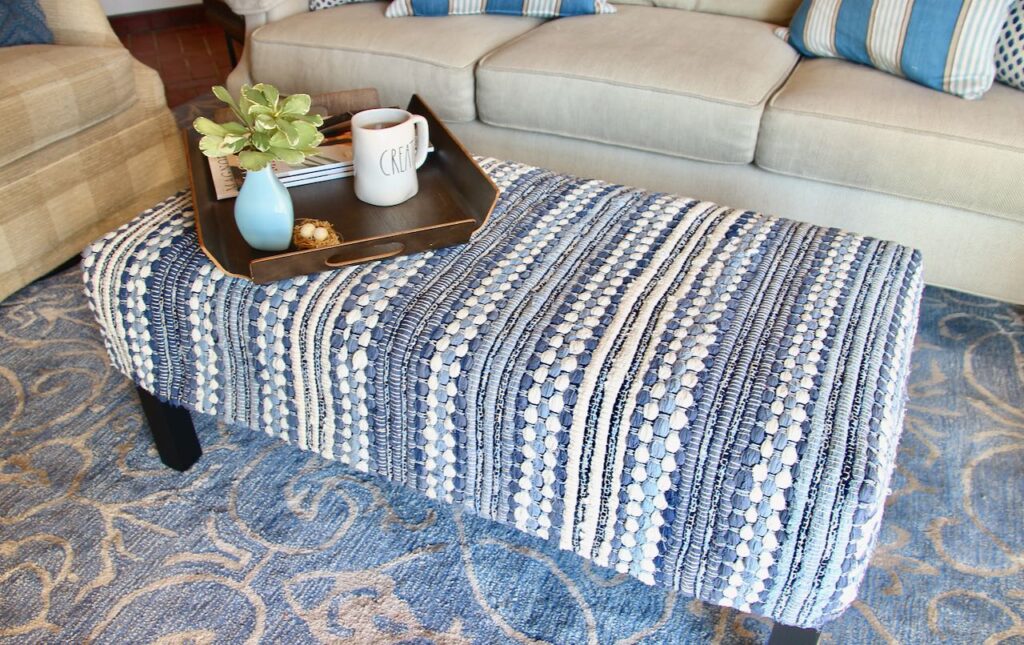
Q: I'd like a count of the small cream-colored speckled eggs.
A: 2